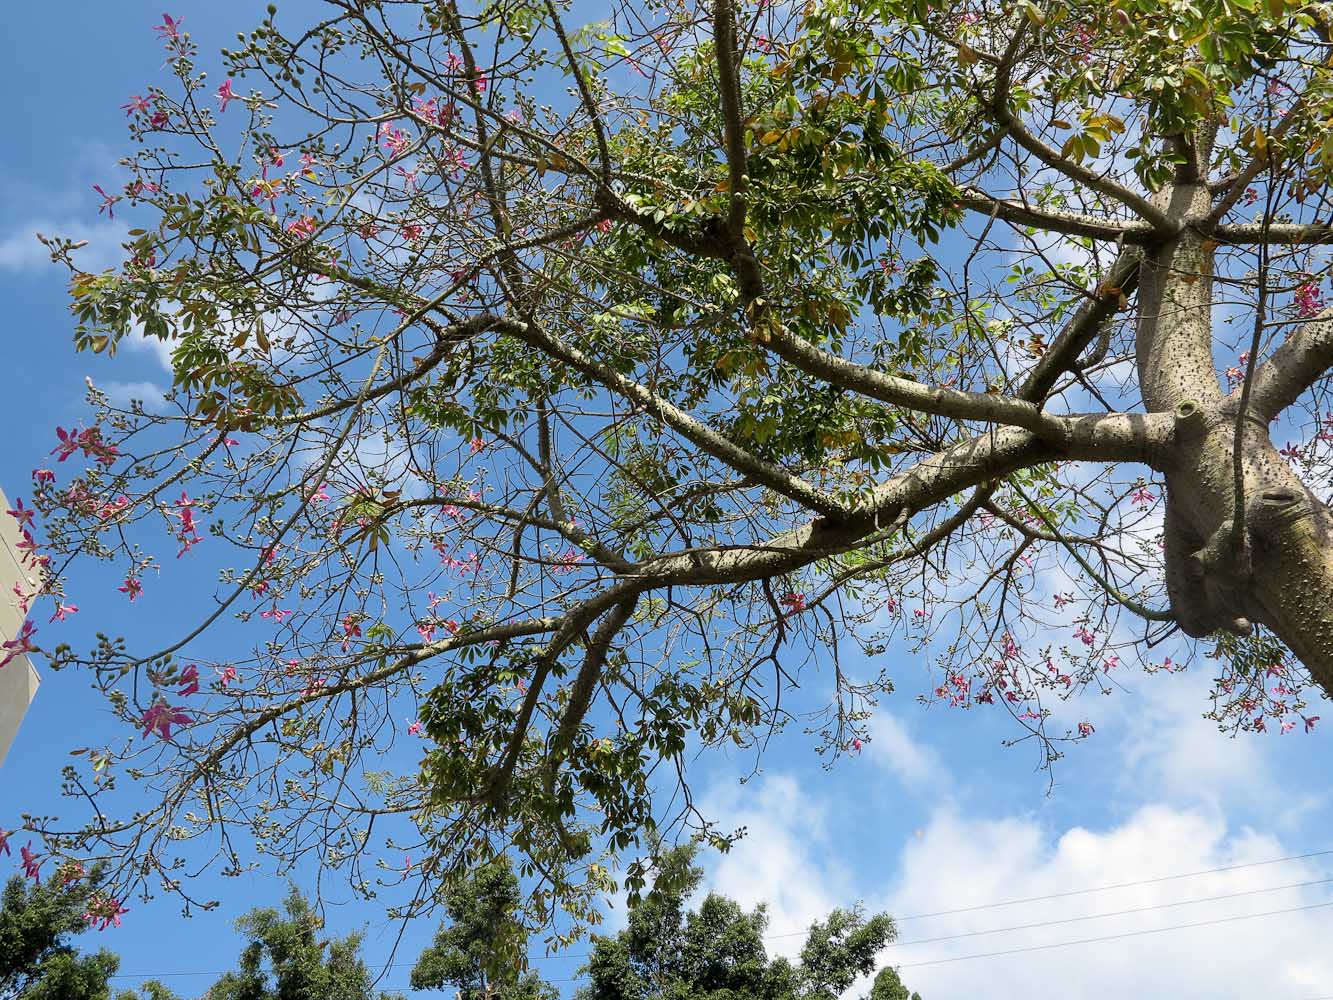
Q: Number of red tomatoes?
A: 0